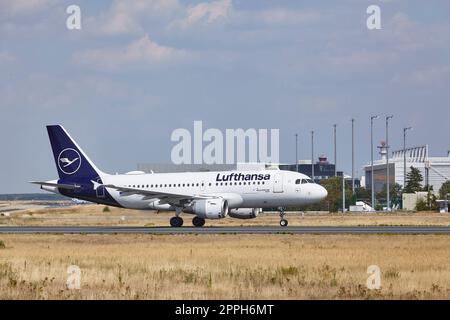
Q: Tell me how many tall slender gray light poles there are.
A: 7